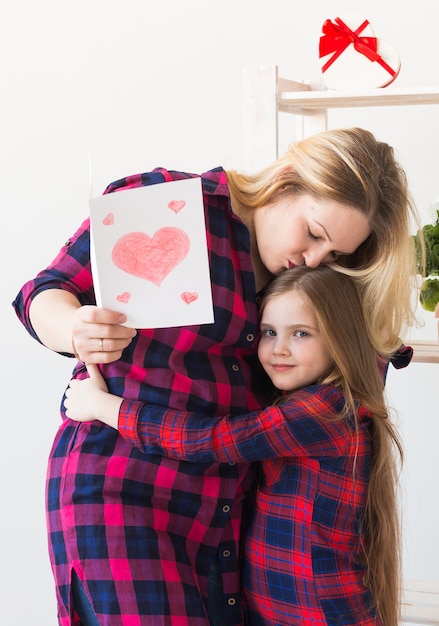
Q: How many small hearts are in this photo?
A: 4